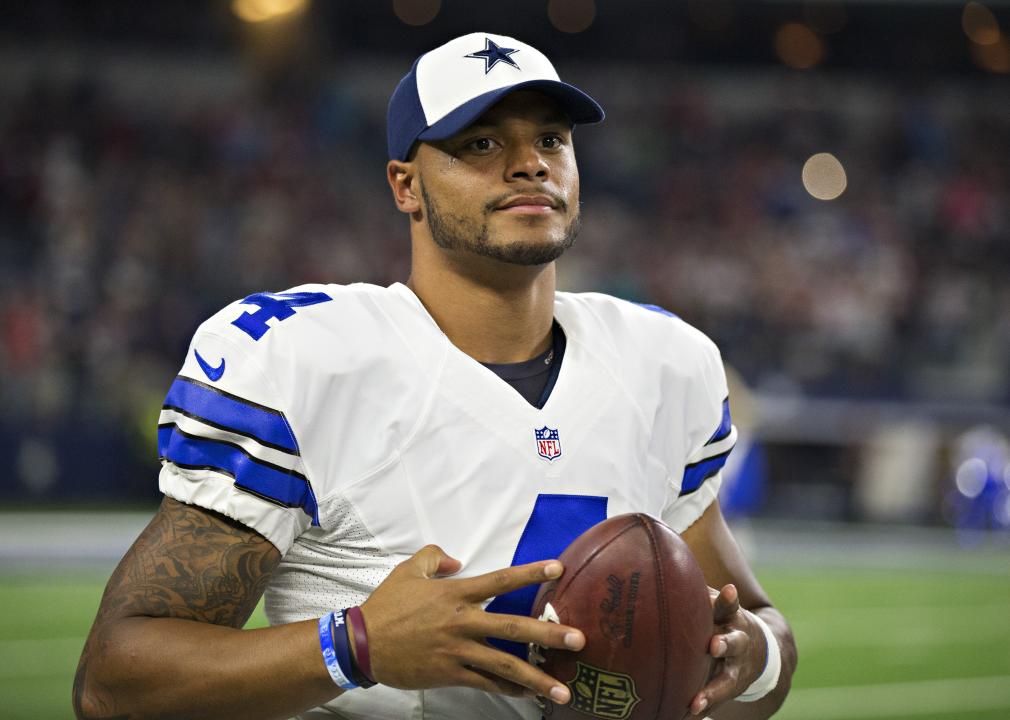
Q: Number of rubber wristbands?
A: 3